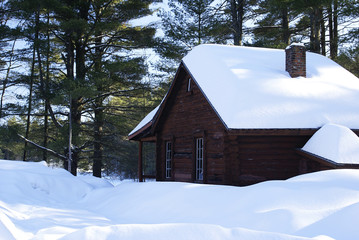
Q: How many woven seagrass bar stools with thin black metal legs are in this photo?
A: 0